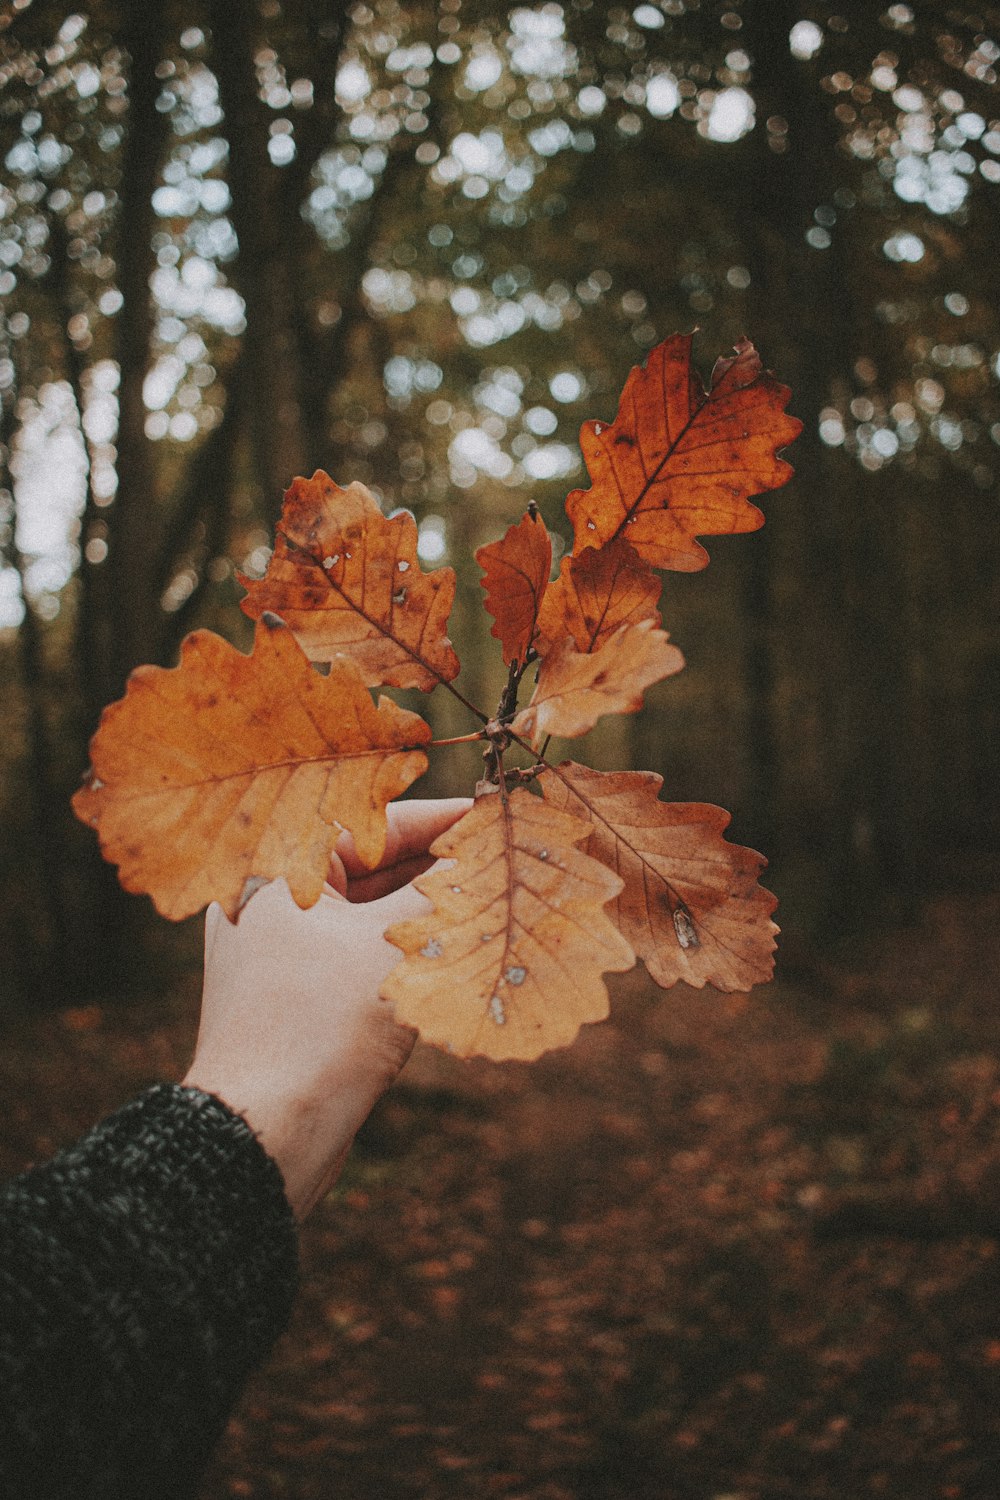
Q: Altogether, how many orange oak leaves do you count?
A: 8